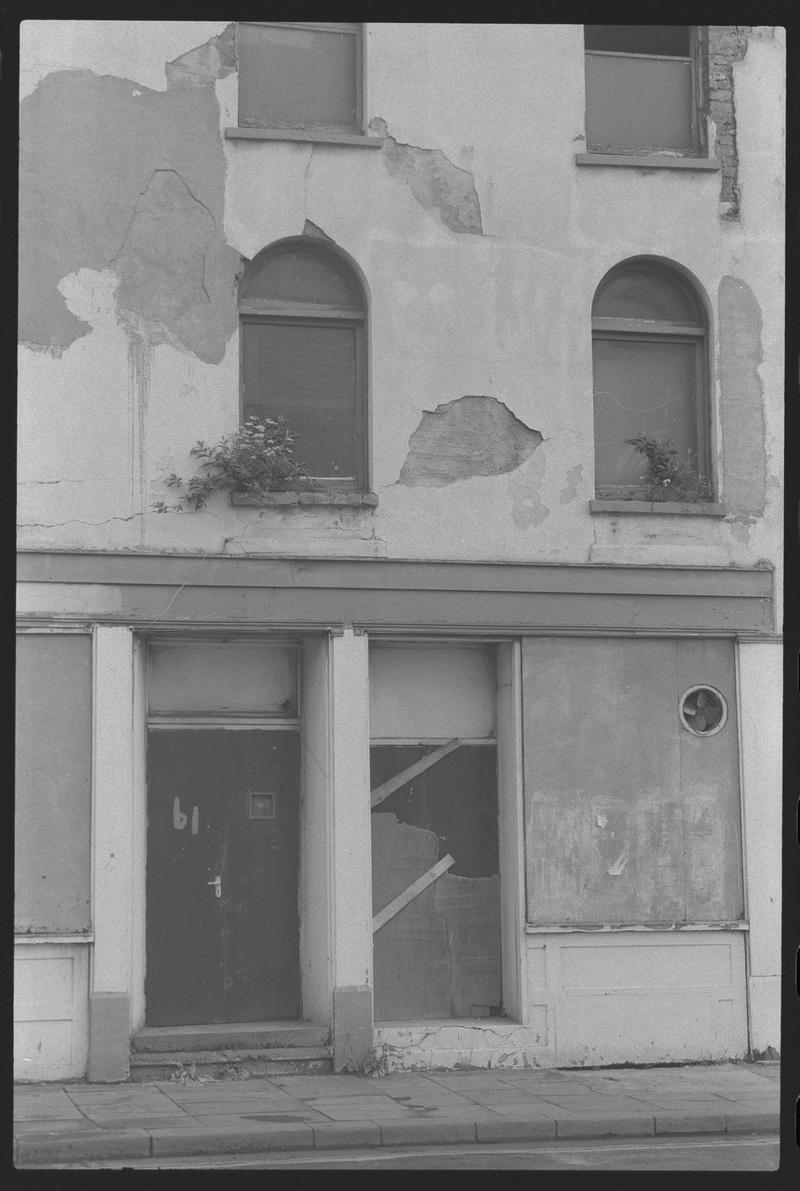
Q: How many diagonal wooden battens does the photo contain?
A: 2